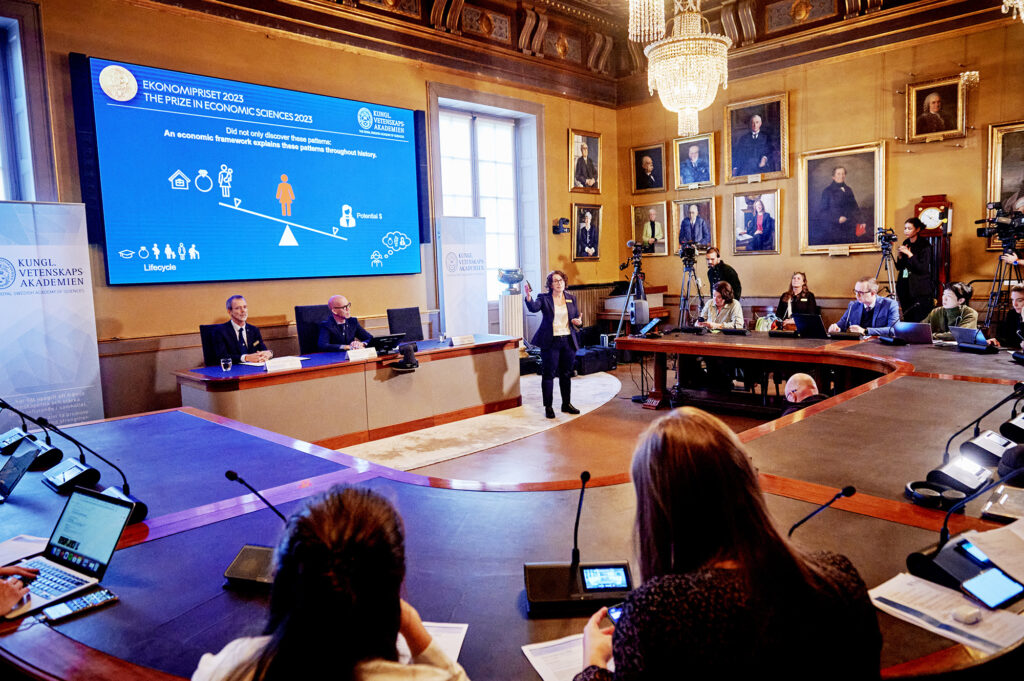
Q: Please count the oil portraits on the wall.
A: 11